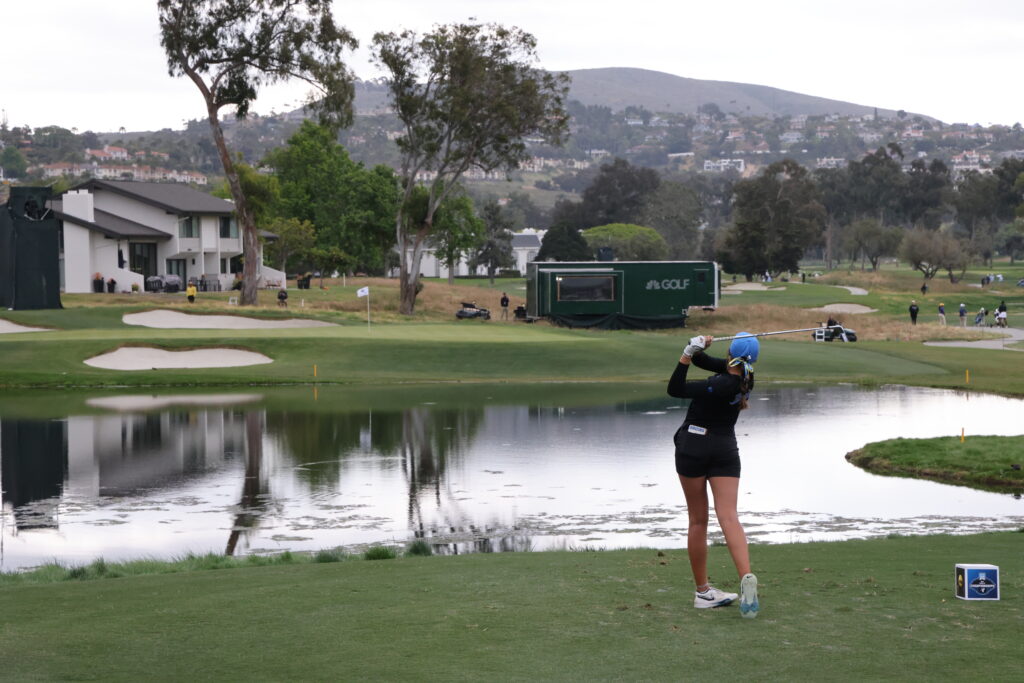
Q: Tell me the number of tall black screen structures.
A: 1